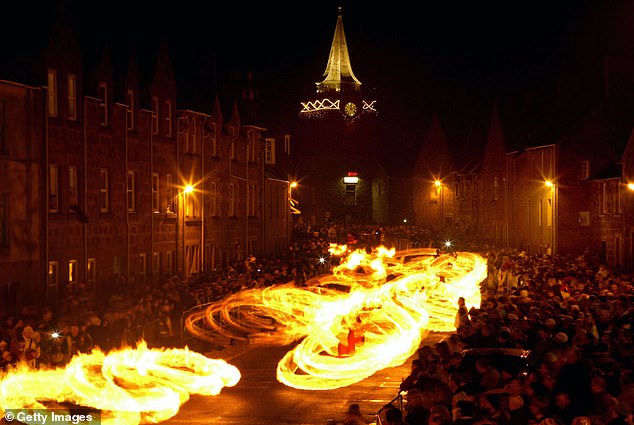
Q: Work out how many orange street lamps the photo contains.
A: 5